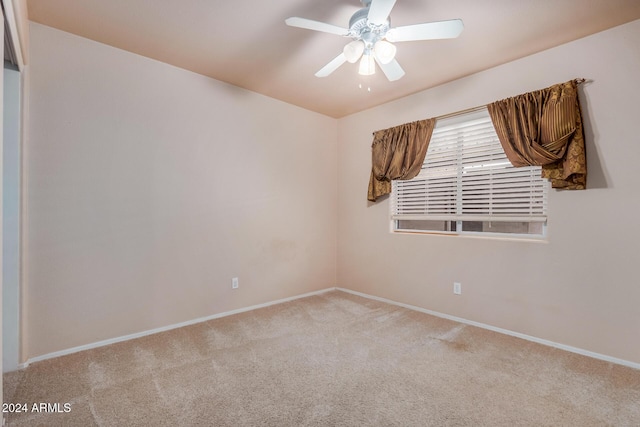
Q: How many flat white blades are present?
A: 5